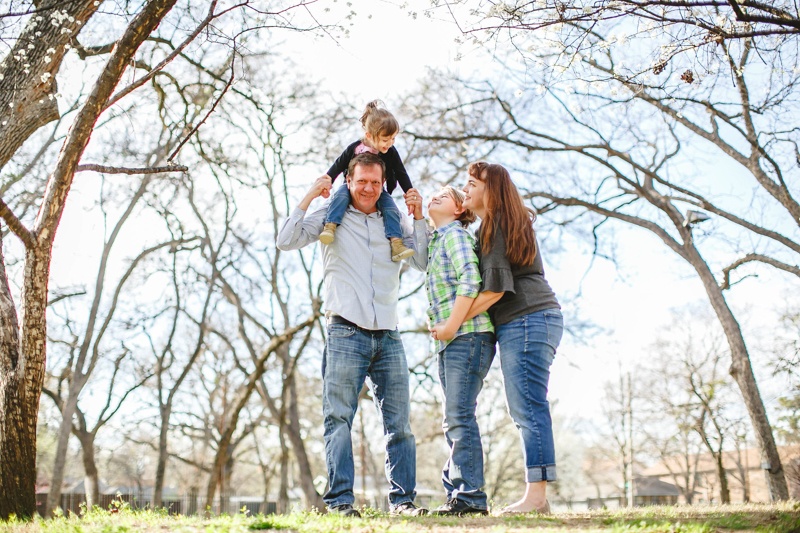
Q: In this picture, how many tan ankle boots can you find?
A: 2